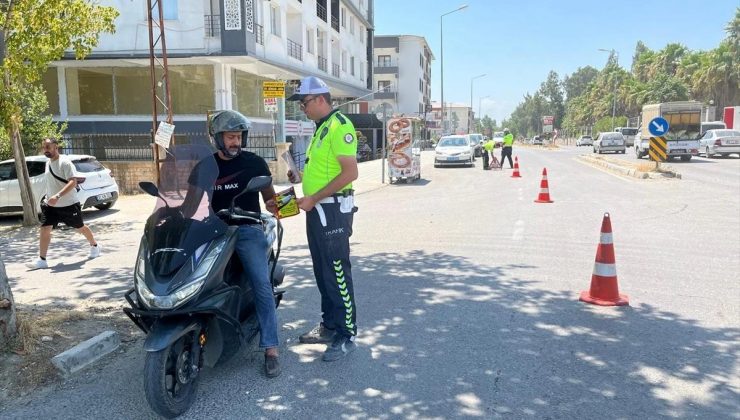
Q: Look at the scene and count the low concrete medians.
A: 1